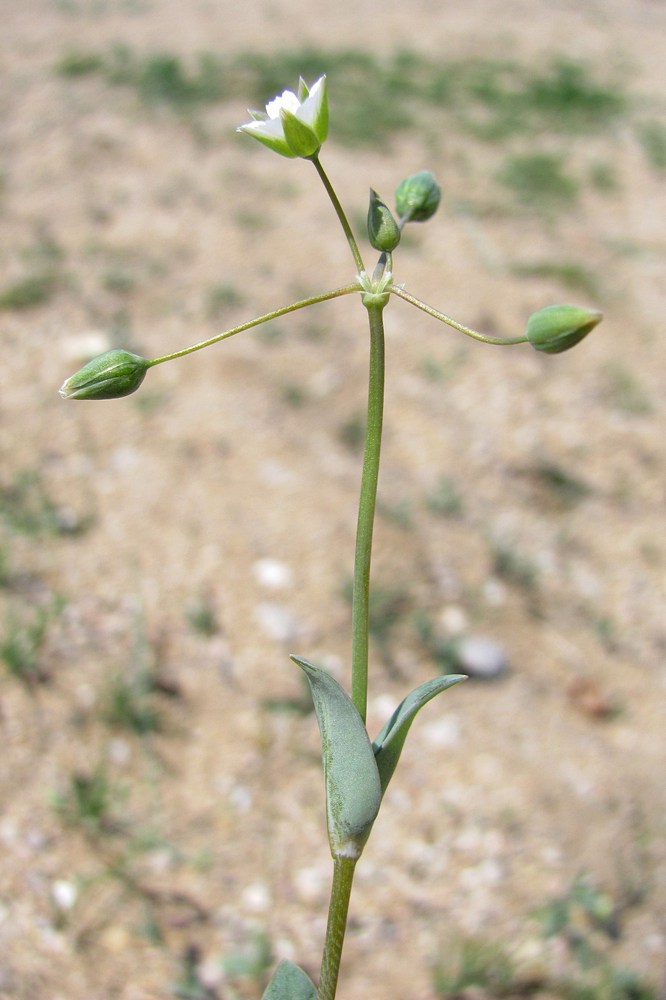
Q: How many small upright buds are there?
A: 2